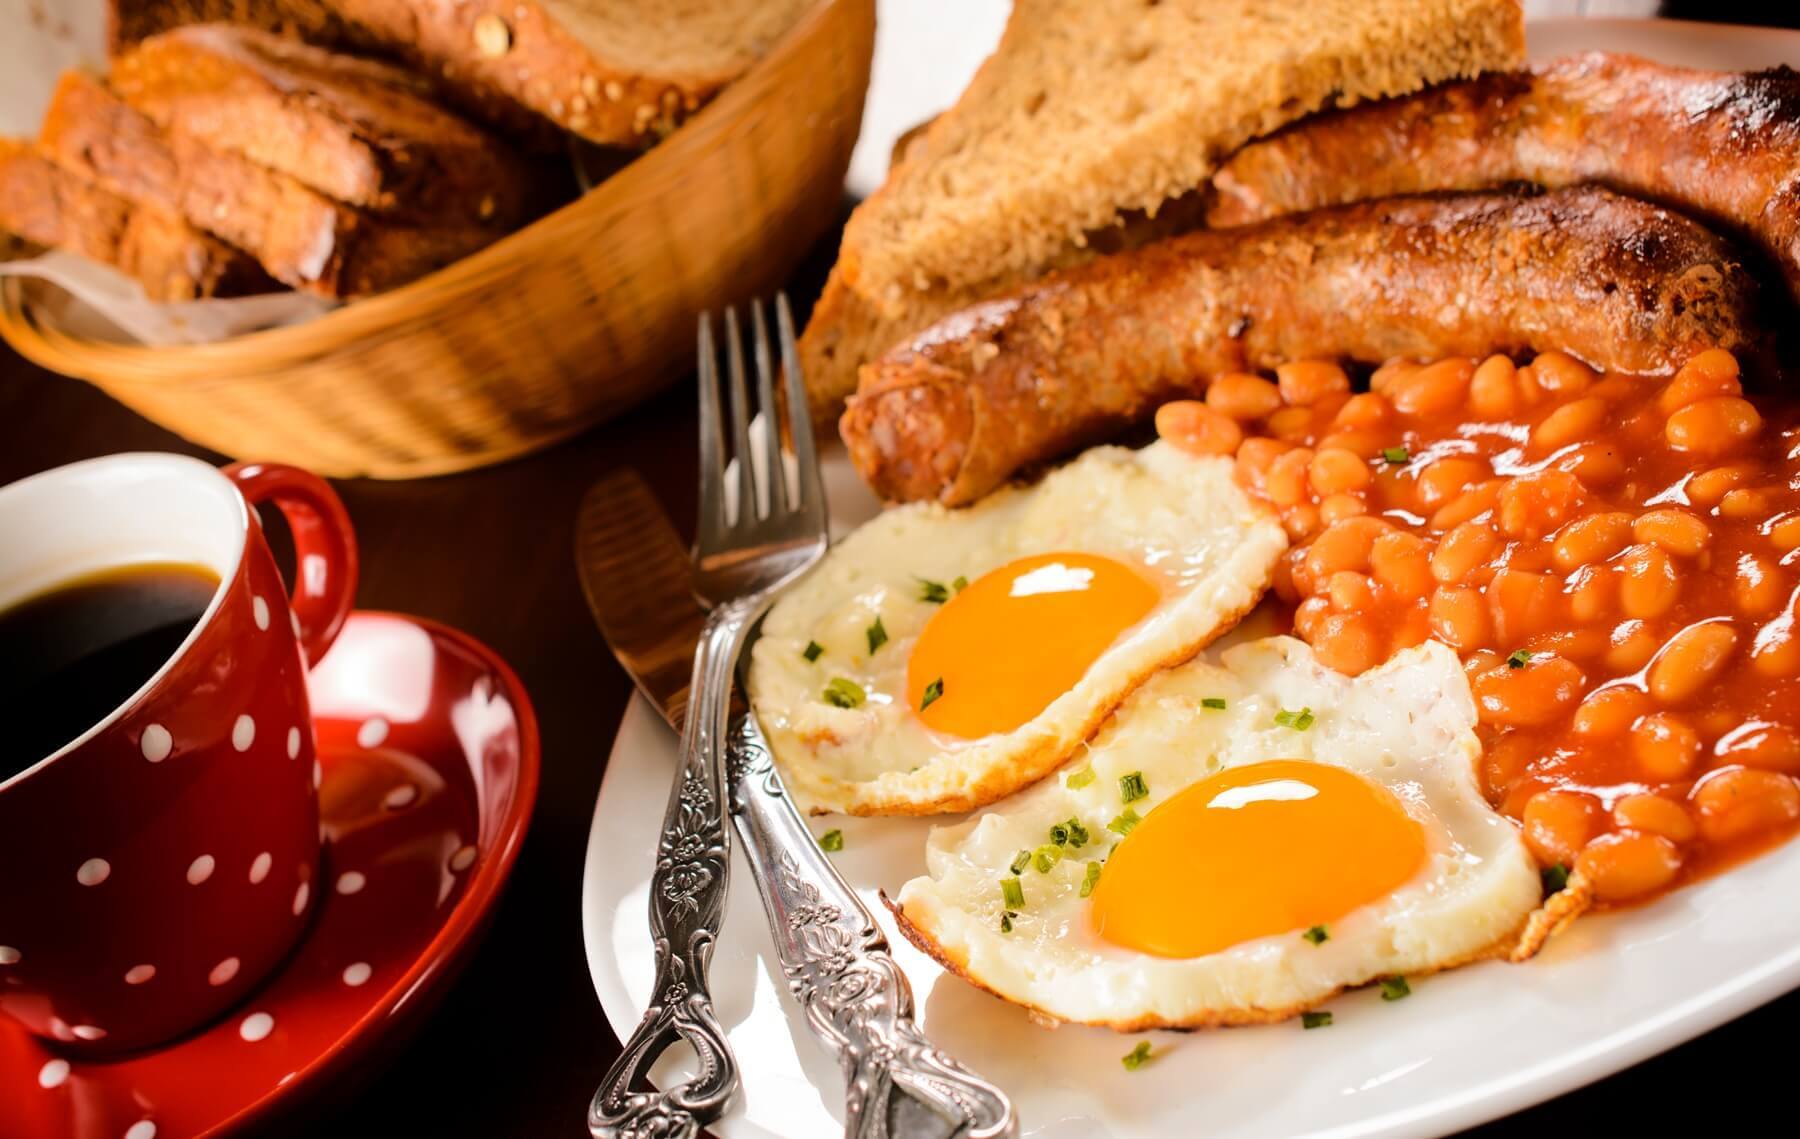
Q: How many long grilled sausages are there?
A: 2